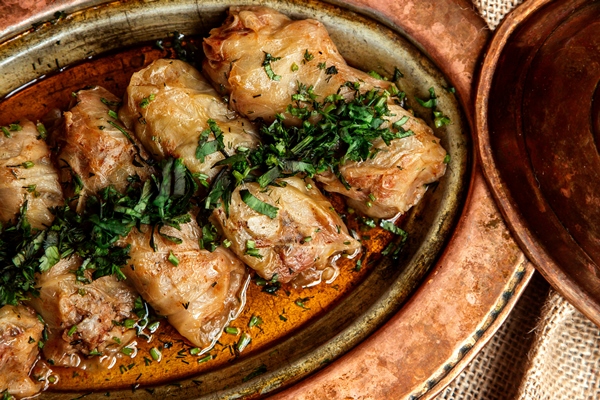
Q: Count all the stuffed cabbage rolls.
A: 9